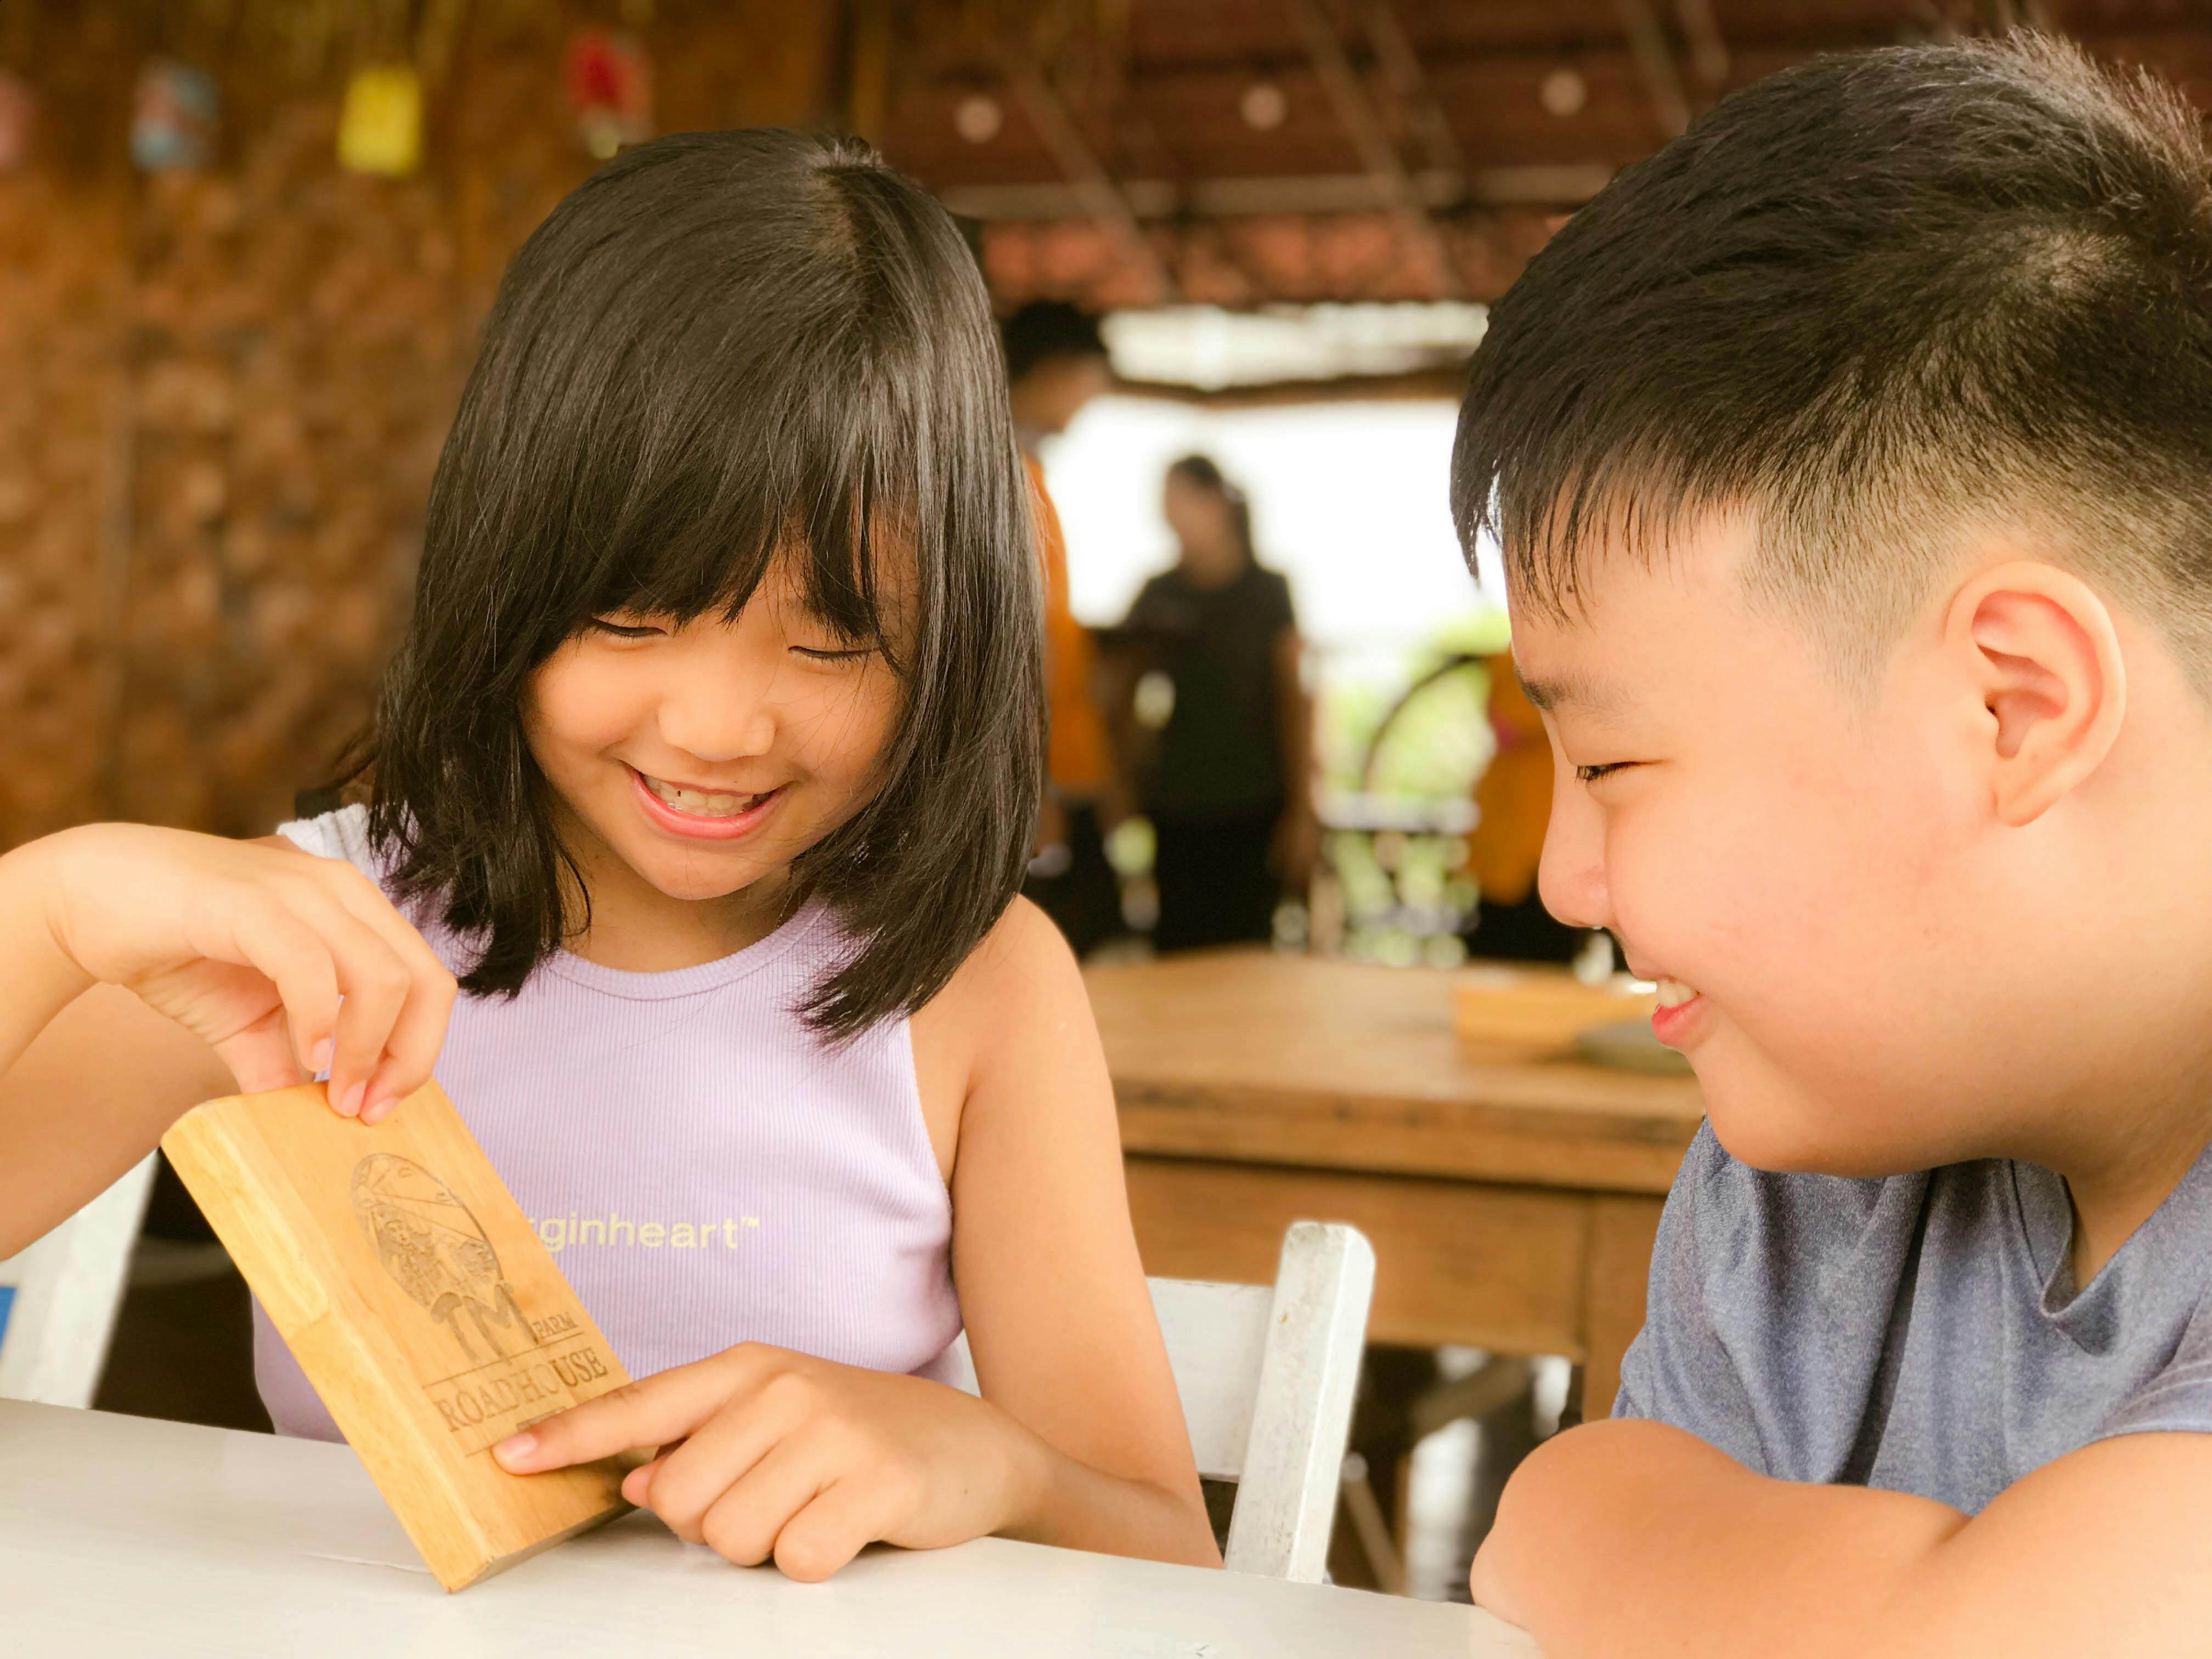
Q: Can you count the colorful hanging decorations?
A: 4